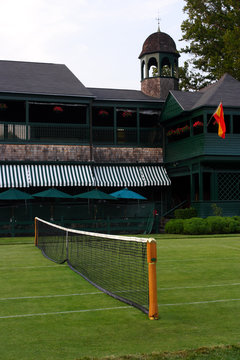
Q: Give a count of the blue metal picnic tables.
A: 0